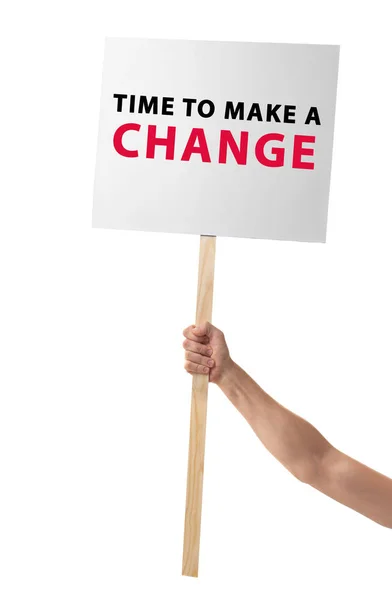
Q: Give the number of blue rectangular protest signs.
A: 0